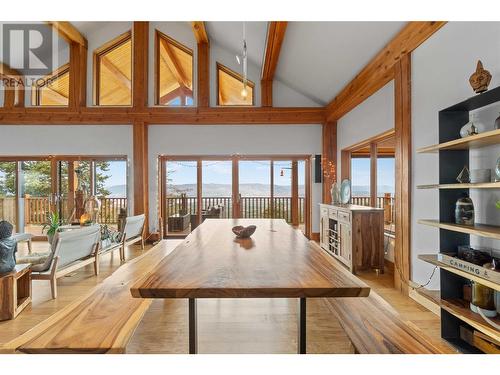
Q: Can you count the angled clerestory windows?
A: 4